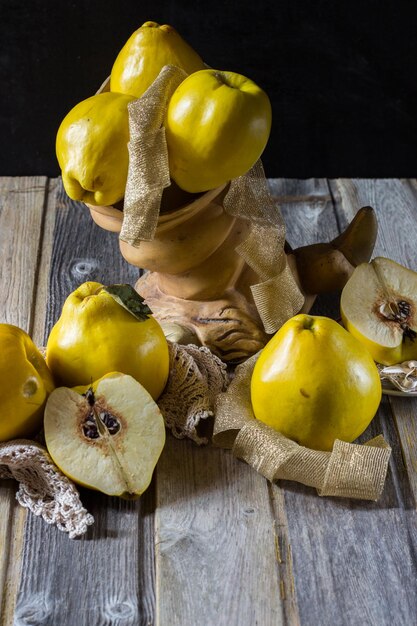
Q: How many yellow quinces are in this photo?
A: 8